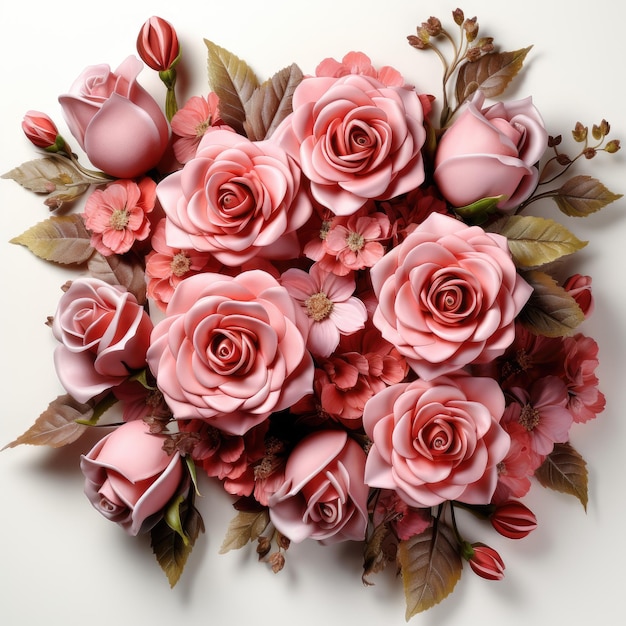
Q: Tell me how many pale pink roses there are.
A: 10